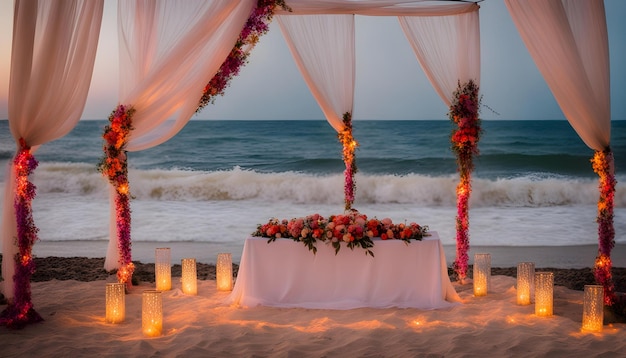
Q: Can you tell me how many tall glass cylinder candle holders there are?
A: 9